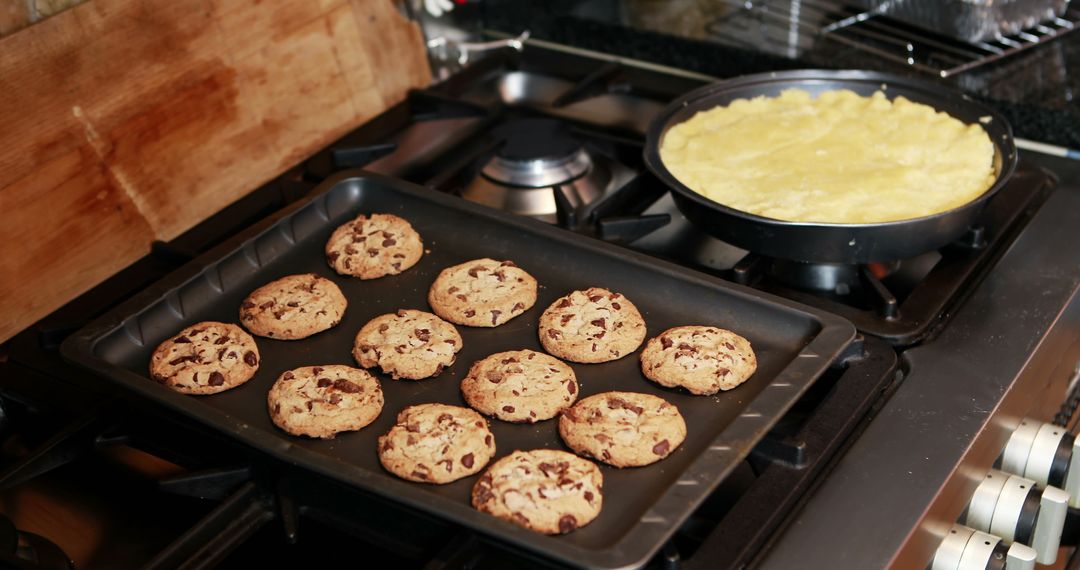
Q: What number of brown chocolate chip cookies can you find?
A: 12